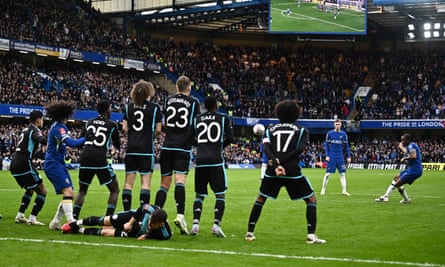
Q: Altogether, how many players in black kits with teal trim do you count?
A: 7